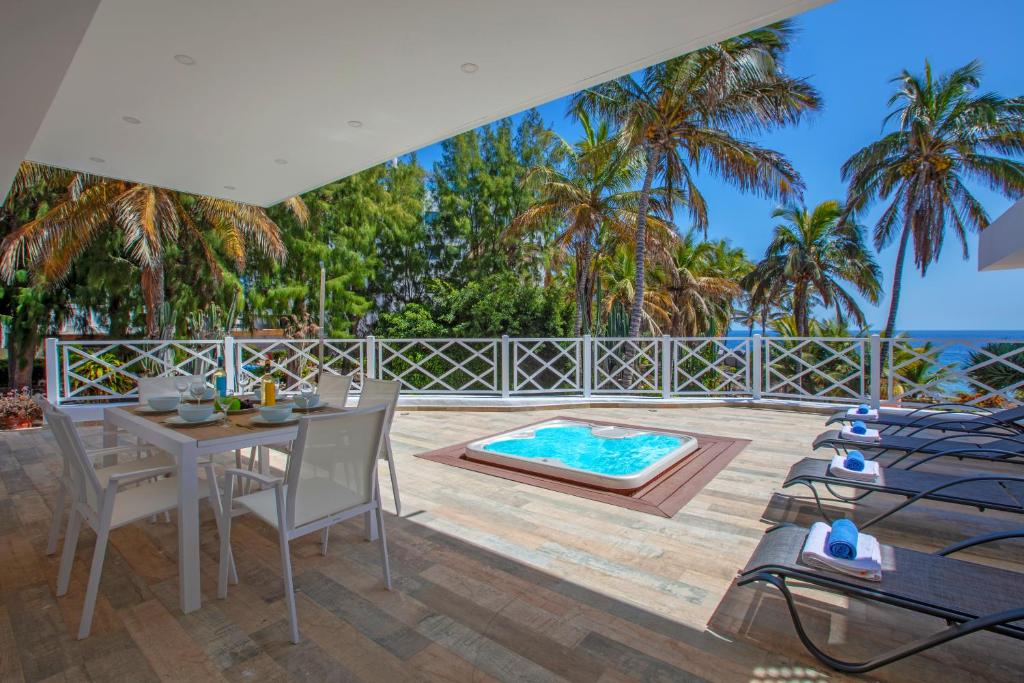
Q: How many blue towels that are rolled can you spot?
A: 4